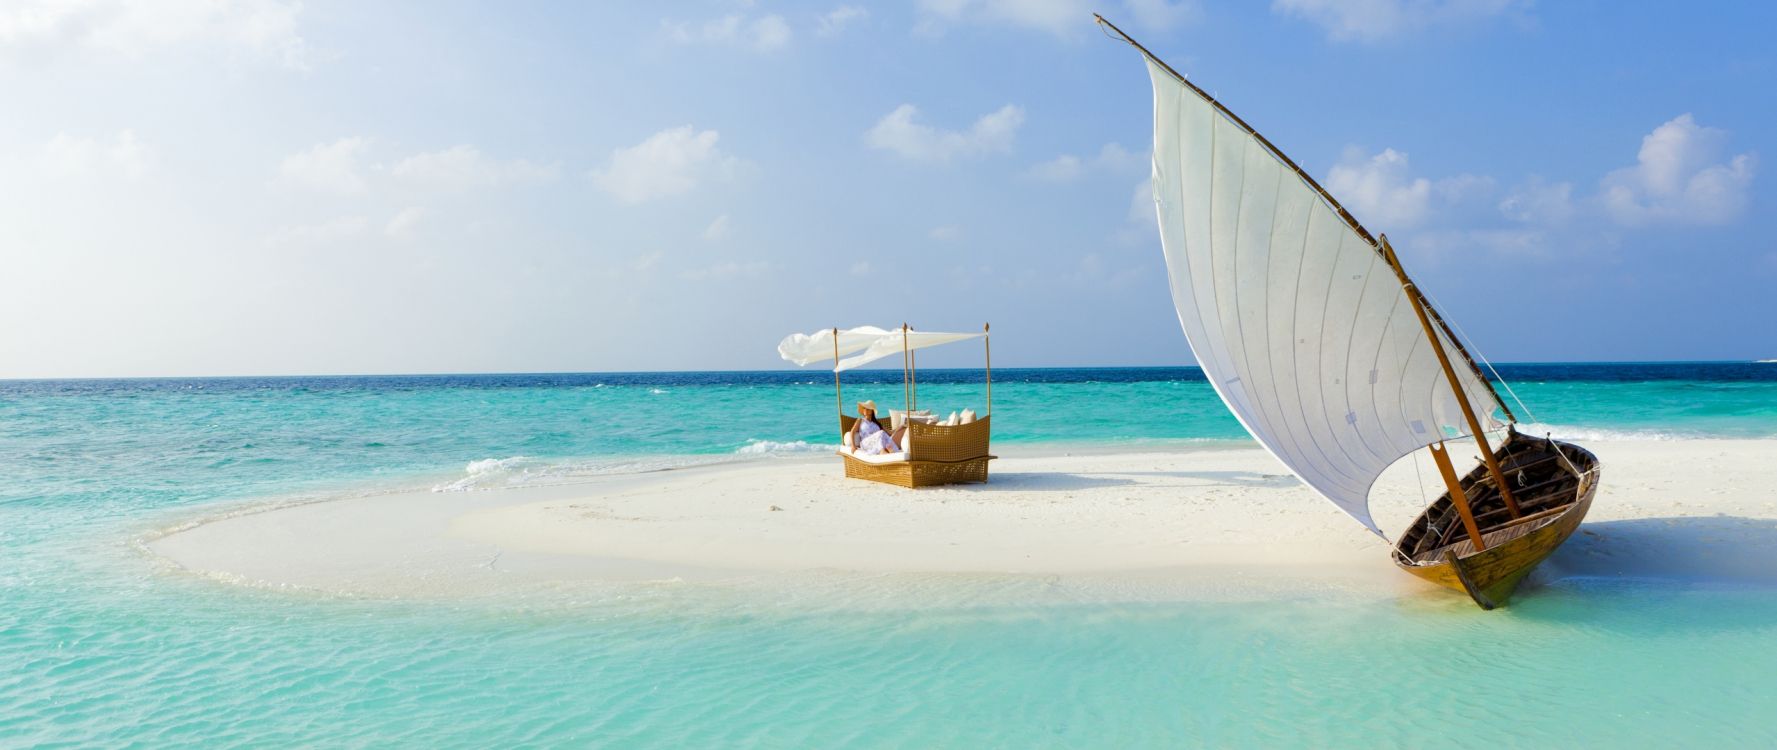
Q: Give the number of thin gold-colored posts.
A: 4